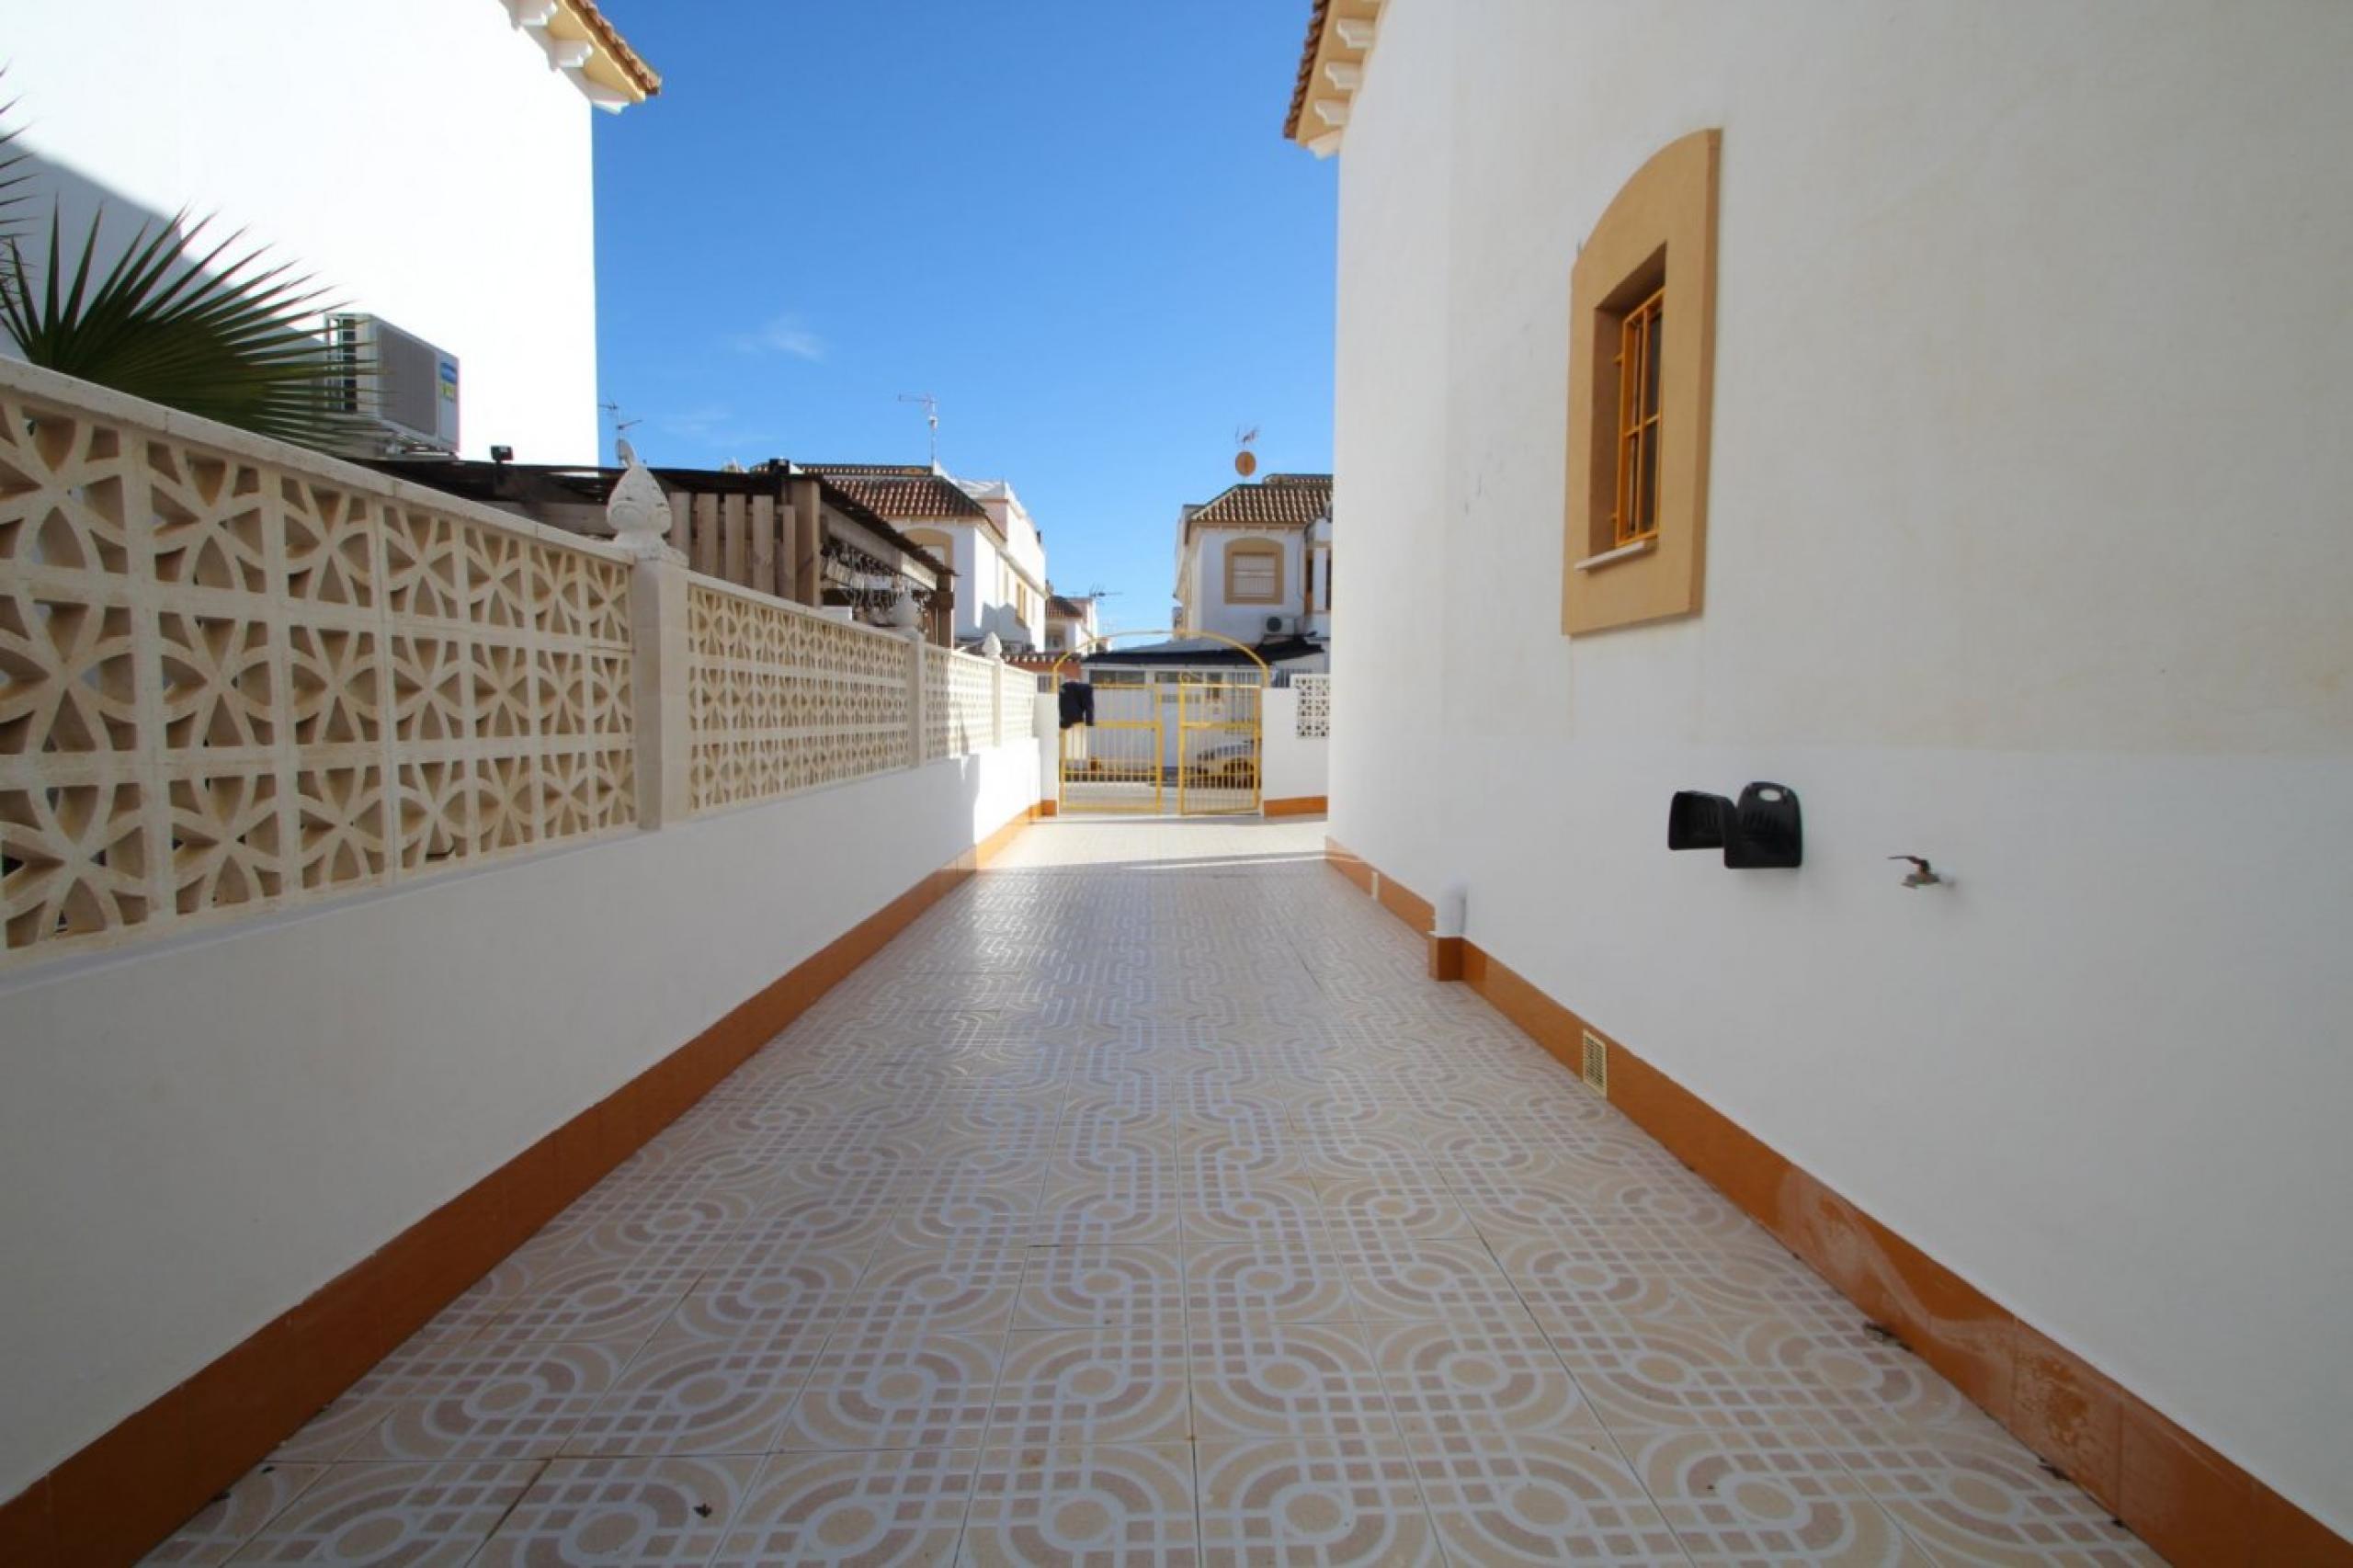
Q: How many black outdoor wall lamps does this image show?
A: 2